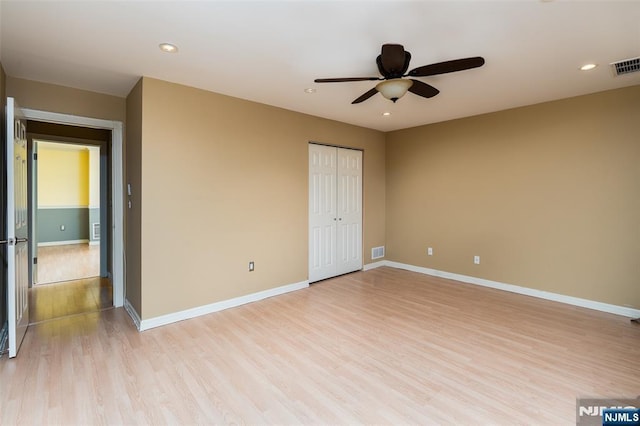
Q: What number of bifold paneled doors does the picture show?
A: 2